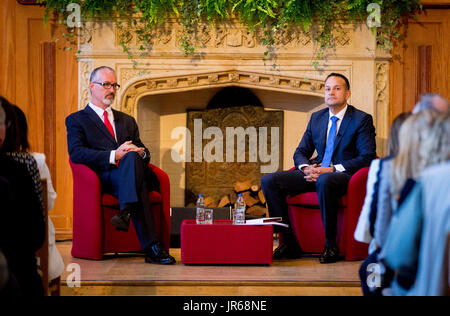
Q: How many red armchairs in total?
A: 2